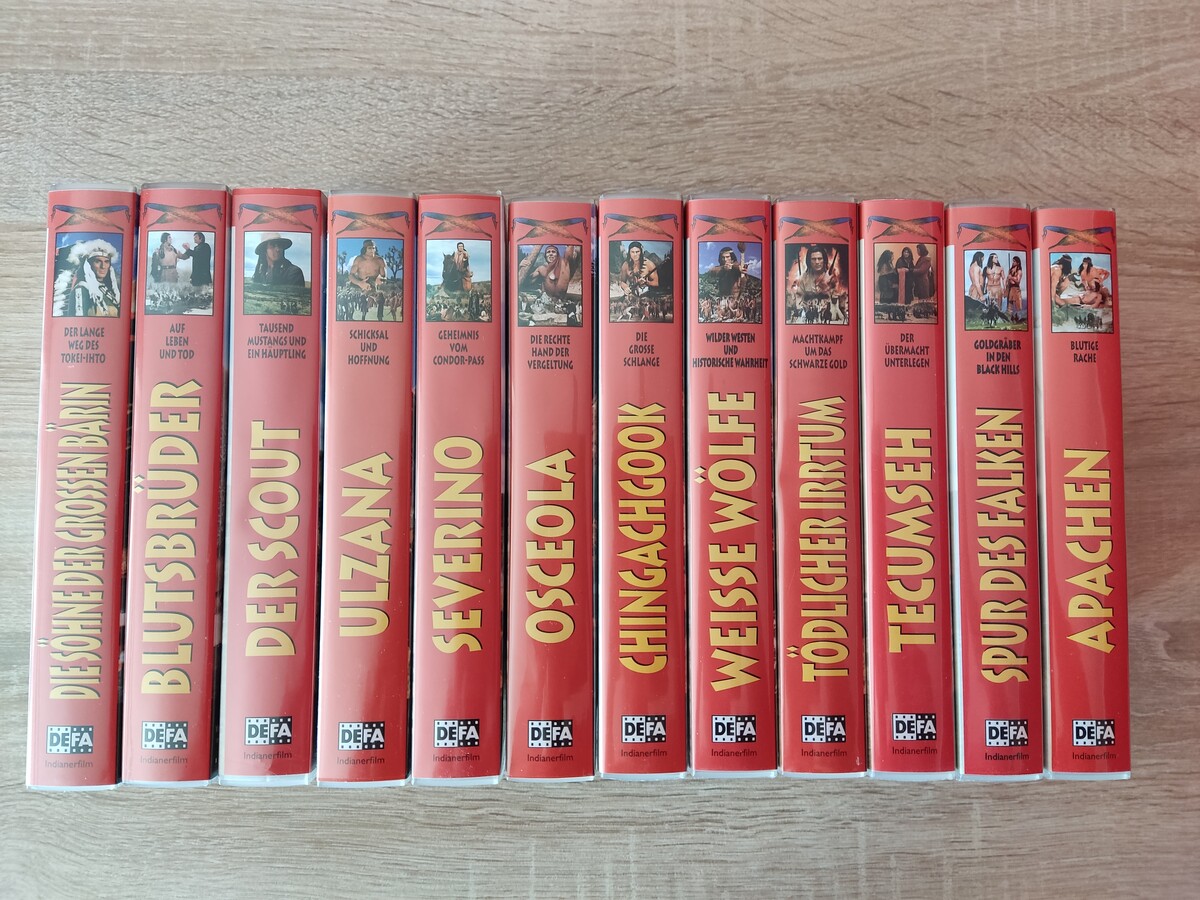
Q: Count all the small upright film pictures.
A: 12